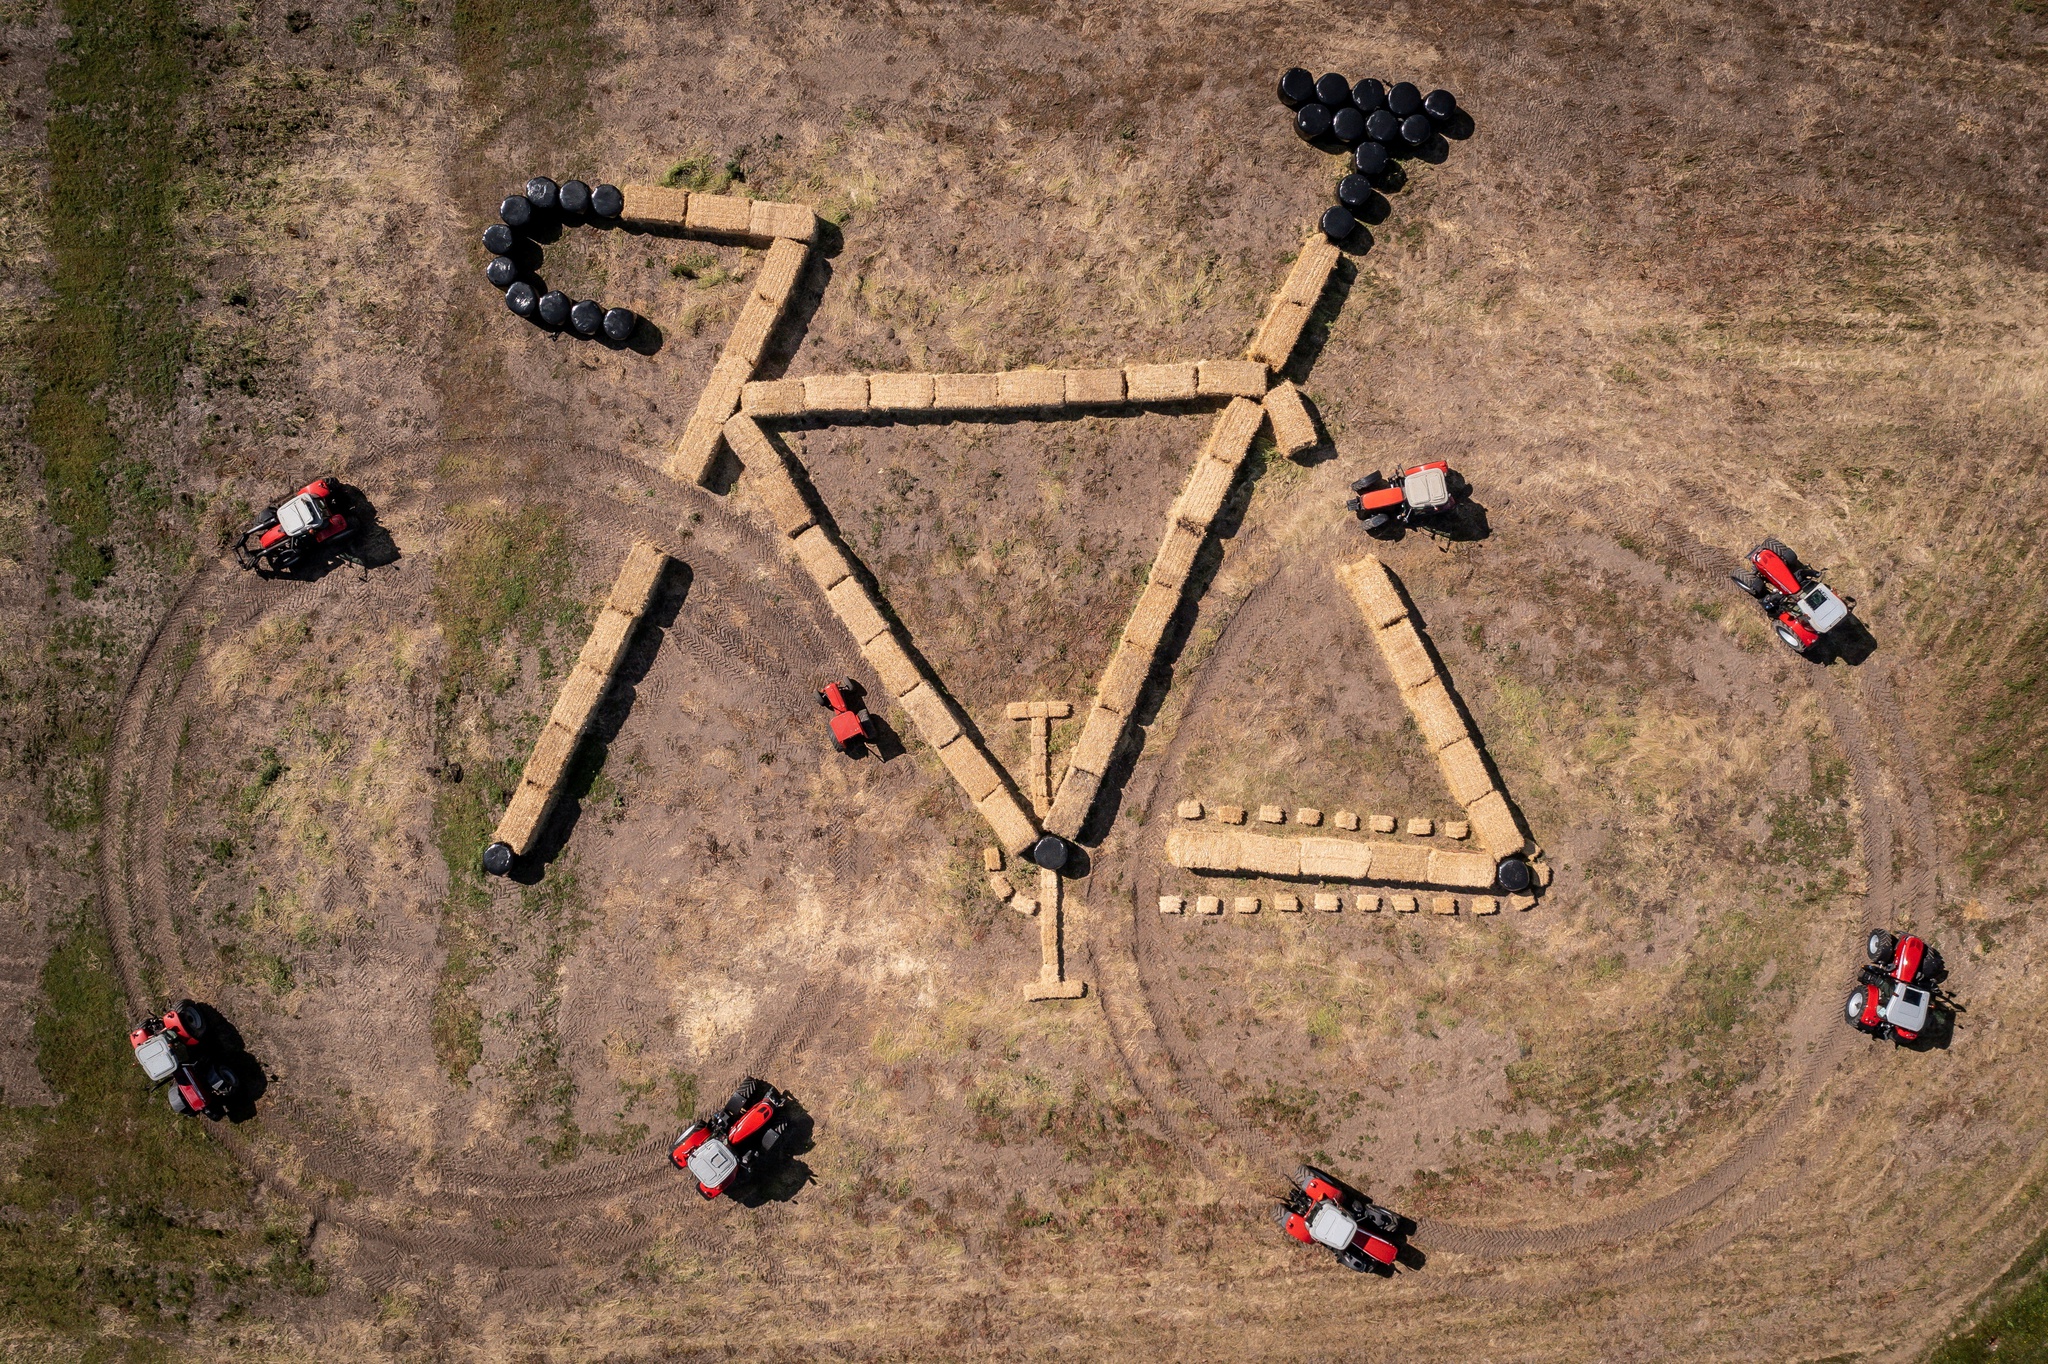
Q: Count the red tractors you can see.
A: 8